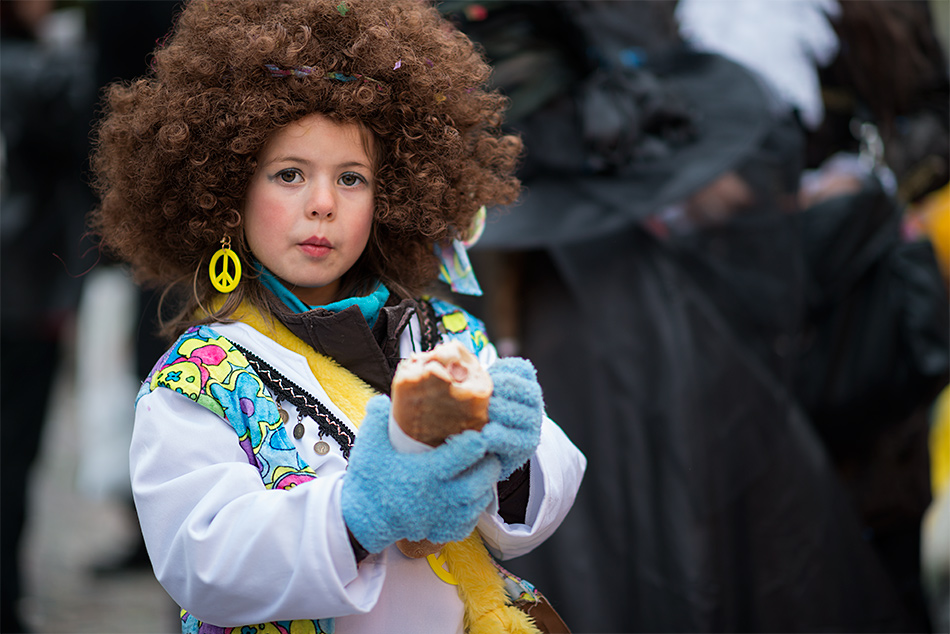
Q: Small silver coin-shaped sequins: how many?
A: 3